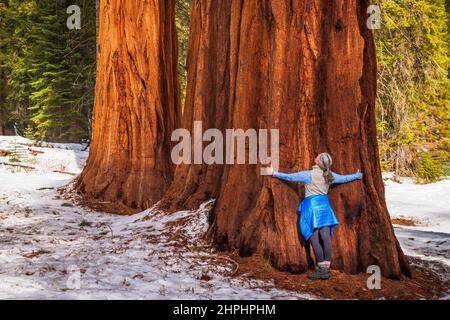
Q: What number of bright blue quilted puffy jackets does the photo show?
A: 1